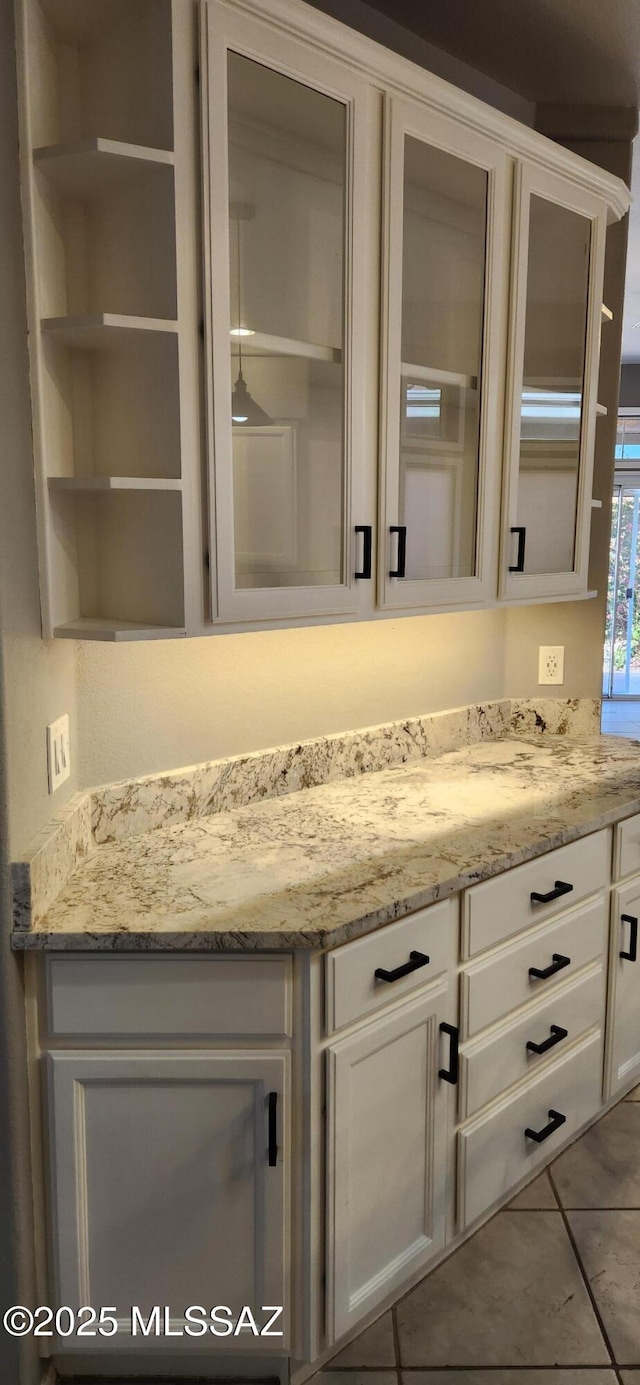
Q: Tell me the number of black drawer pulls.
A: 5